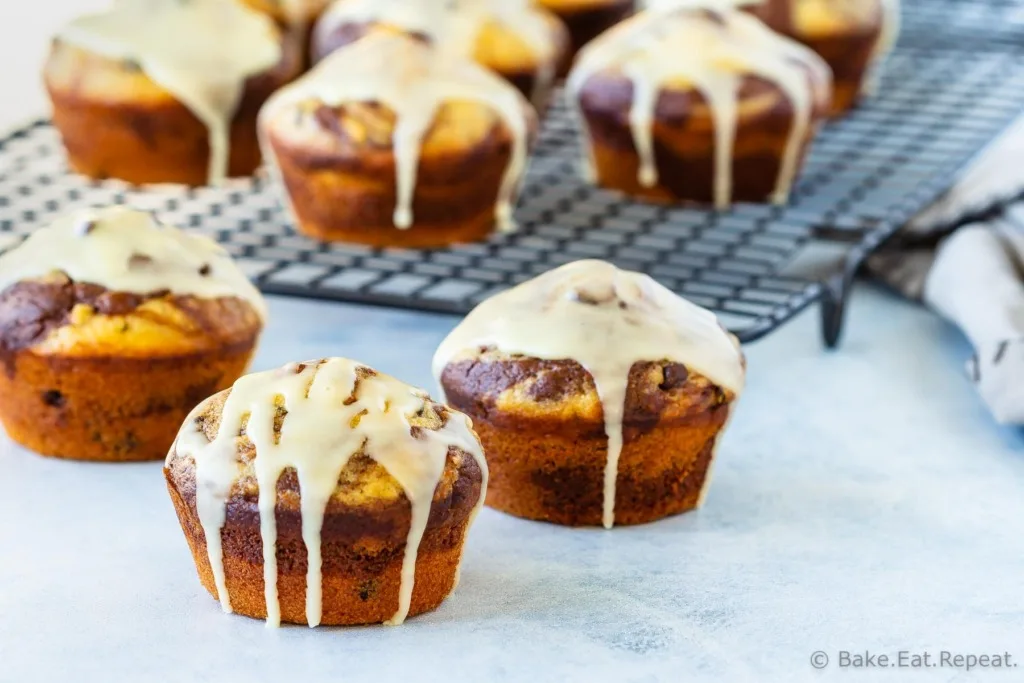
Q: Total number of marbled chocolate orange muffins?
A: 10